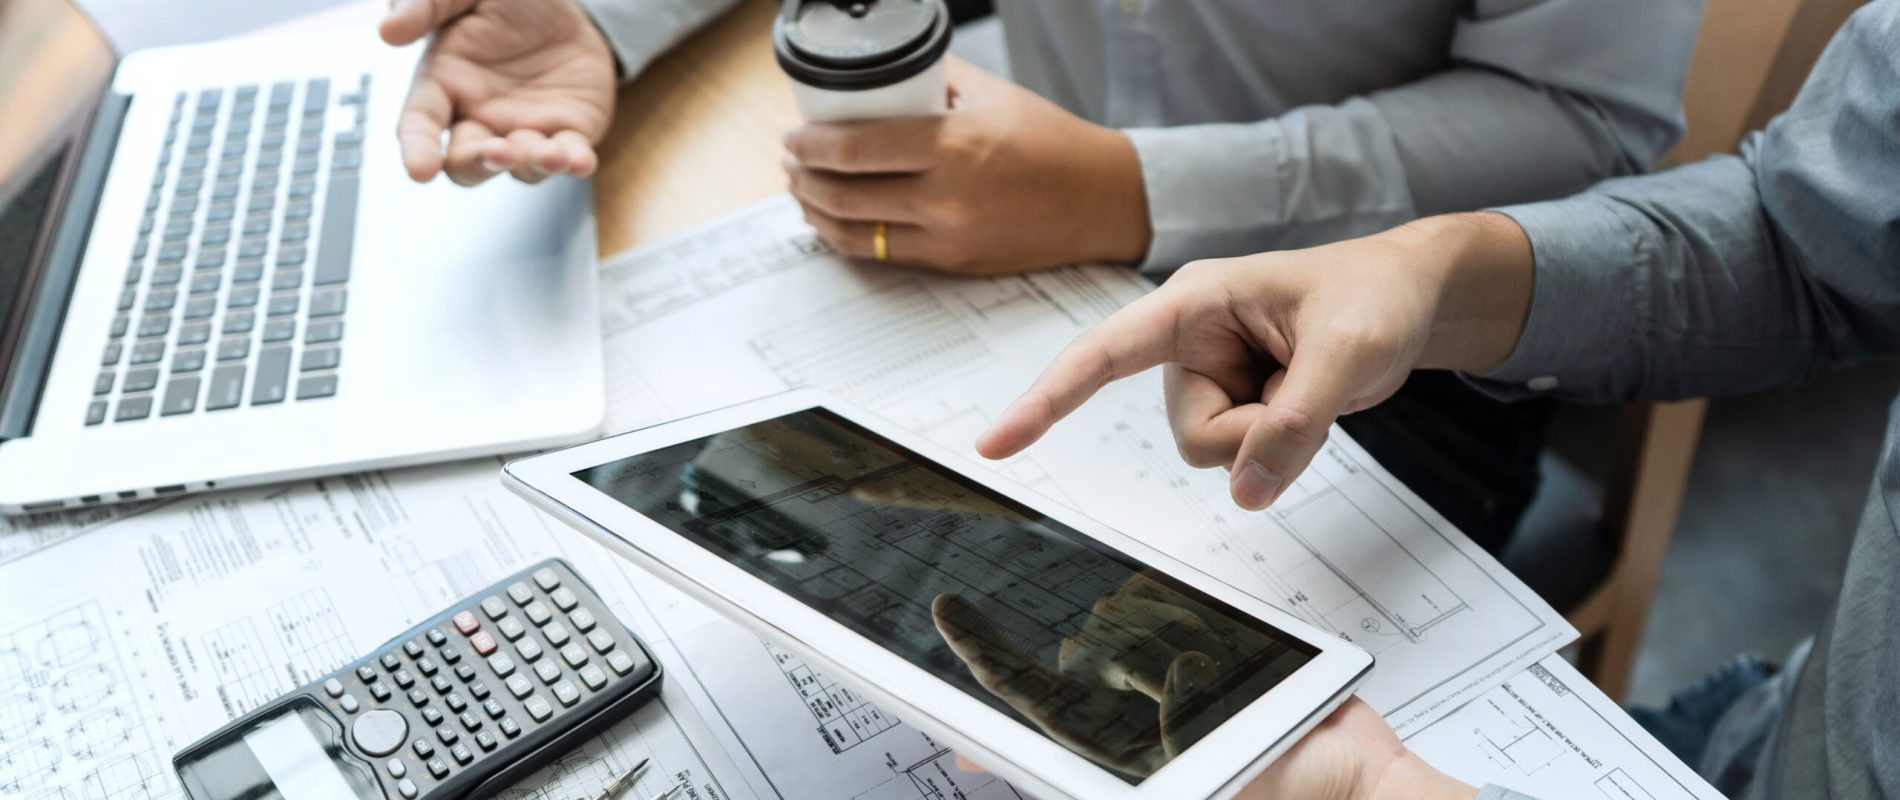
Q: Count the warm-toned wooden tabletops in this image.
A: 1